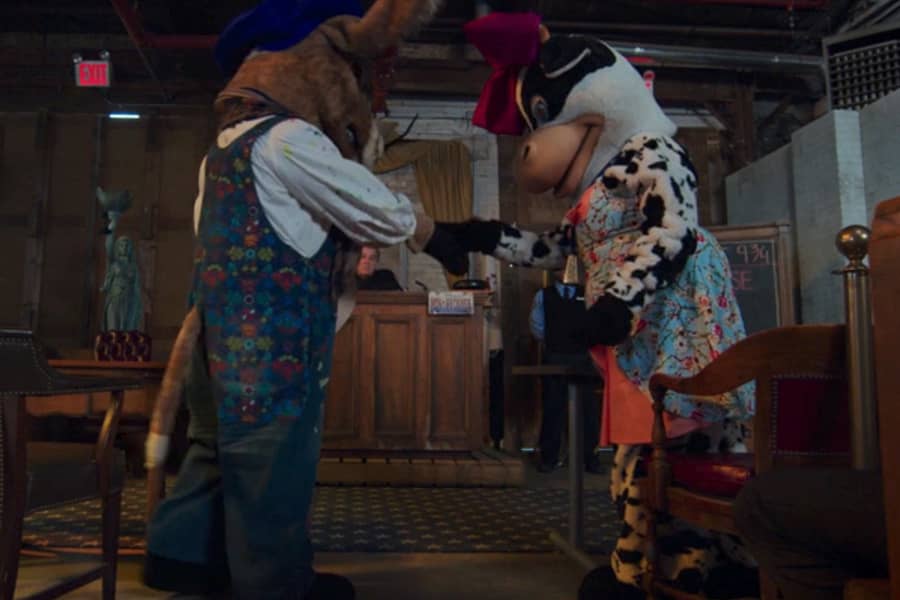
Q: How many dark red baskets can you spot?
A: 1